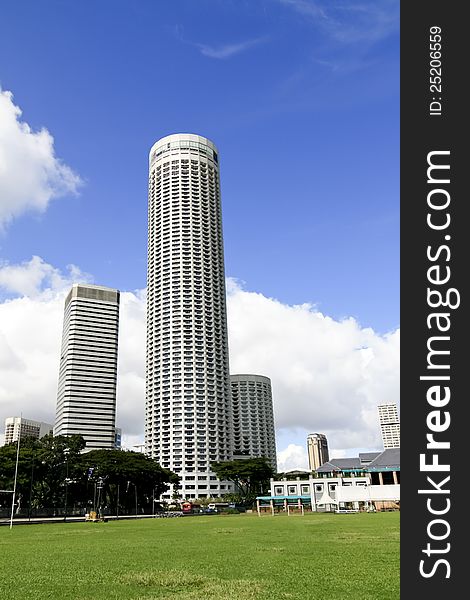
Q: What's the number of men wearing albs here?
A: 0